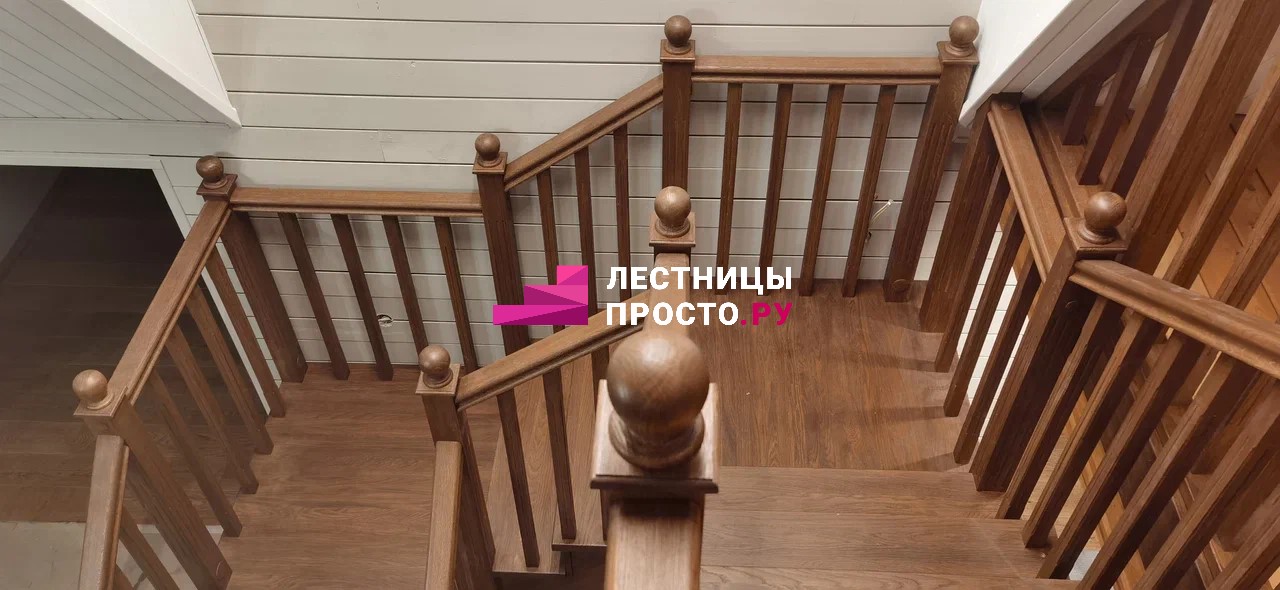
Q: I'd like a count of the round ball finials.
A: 9